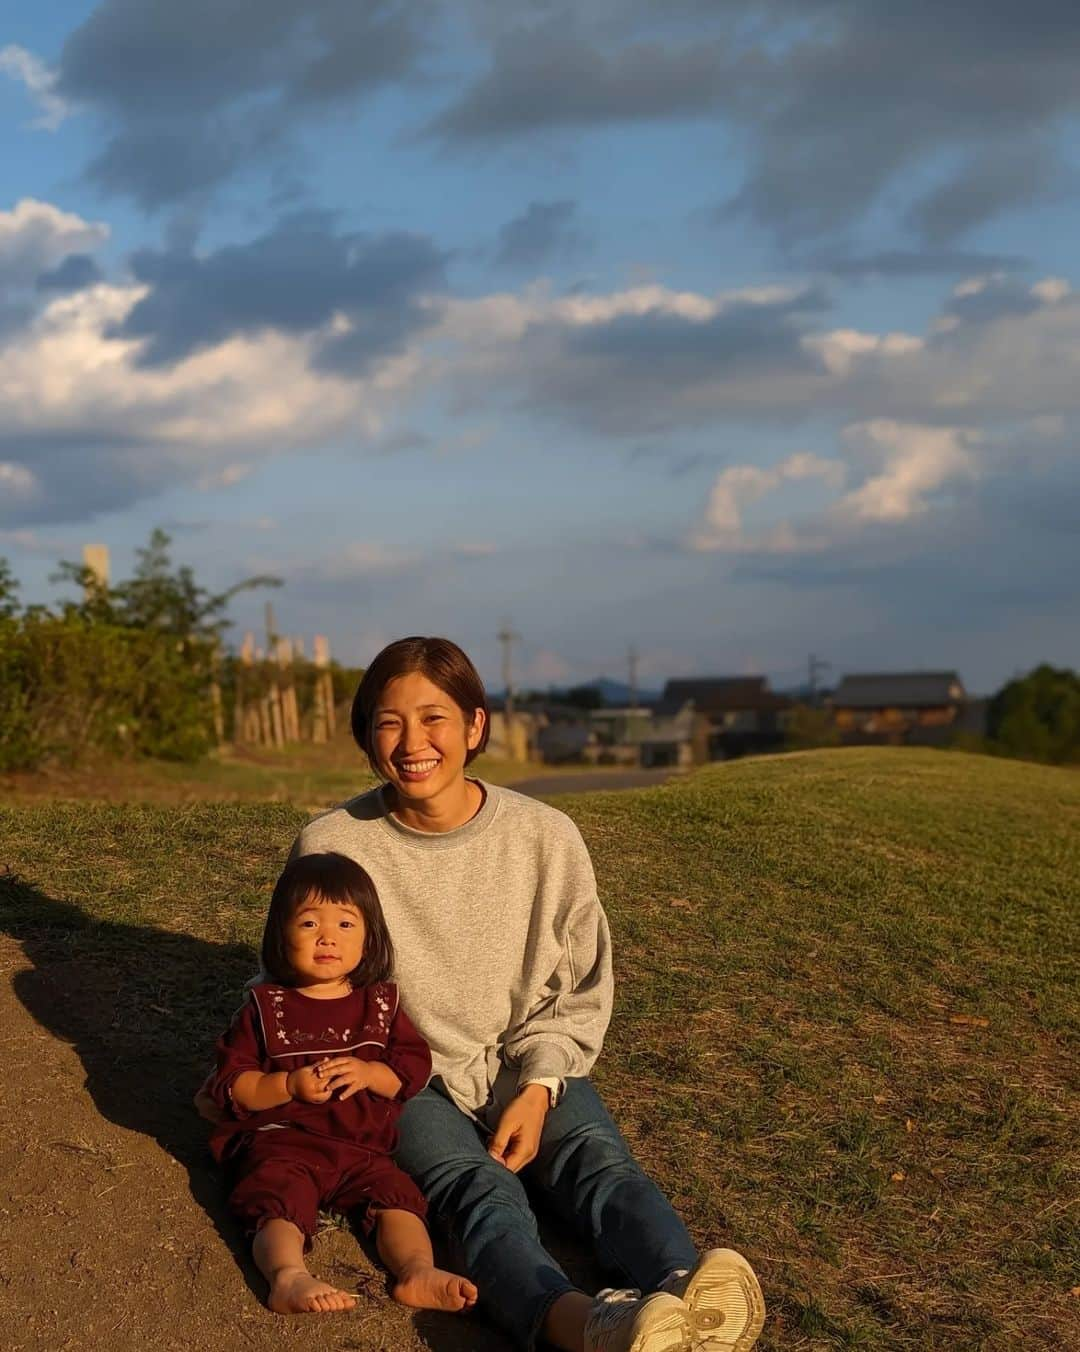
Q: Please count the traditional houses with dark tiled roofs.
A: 2